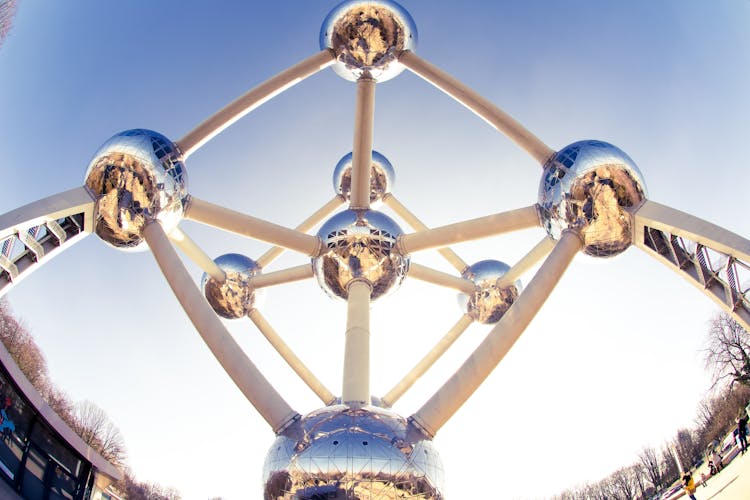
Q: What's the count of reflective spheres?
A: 8